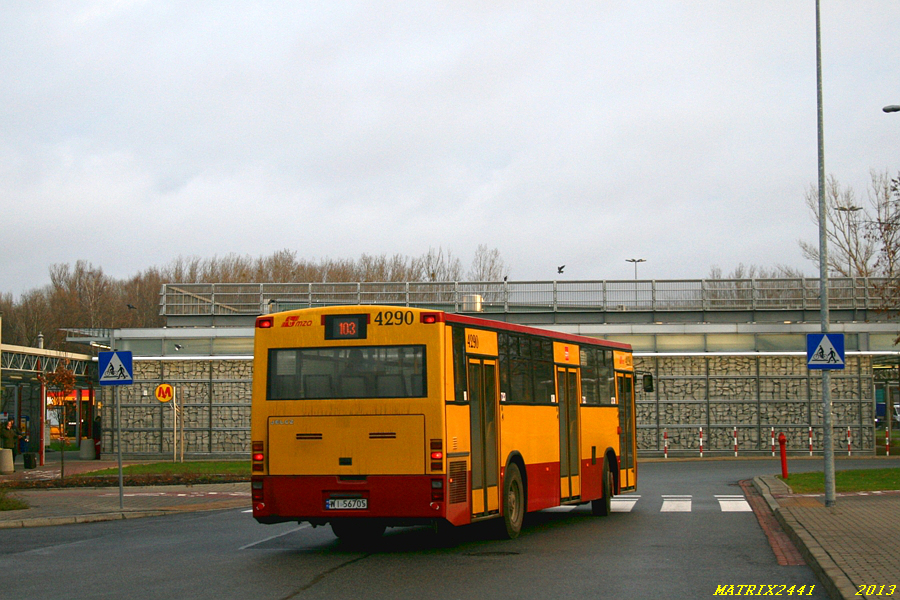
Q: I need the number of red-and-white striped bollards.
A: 7